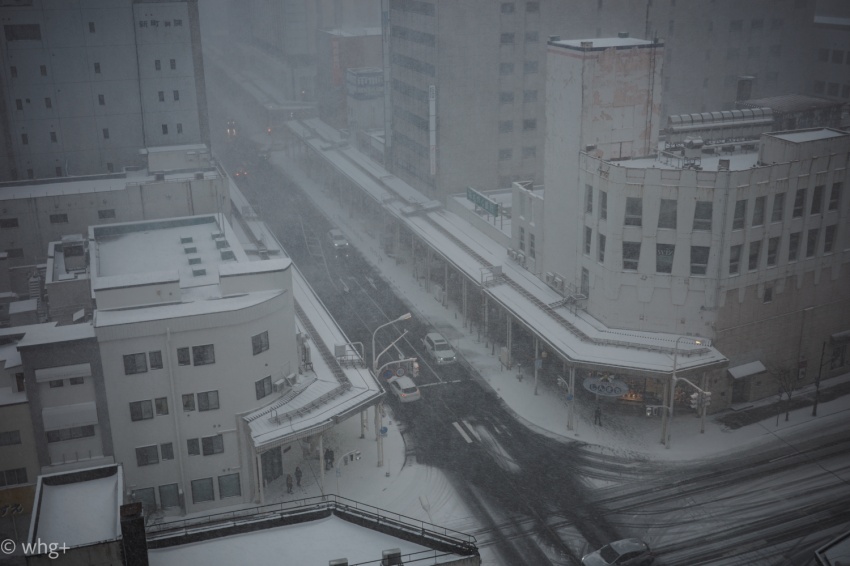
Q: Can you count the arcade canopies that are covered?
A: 2